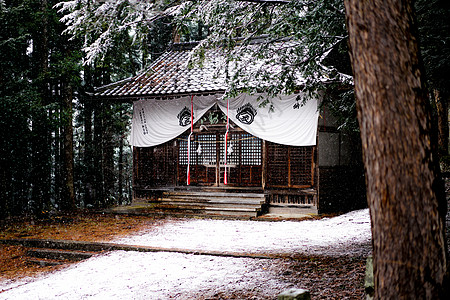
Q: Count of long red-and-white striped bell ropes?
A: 2